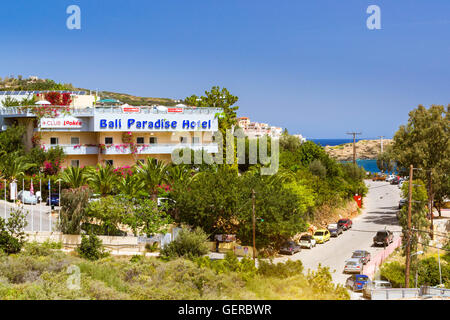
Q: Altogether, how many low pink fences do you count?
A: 1